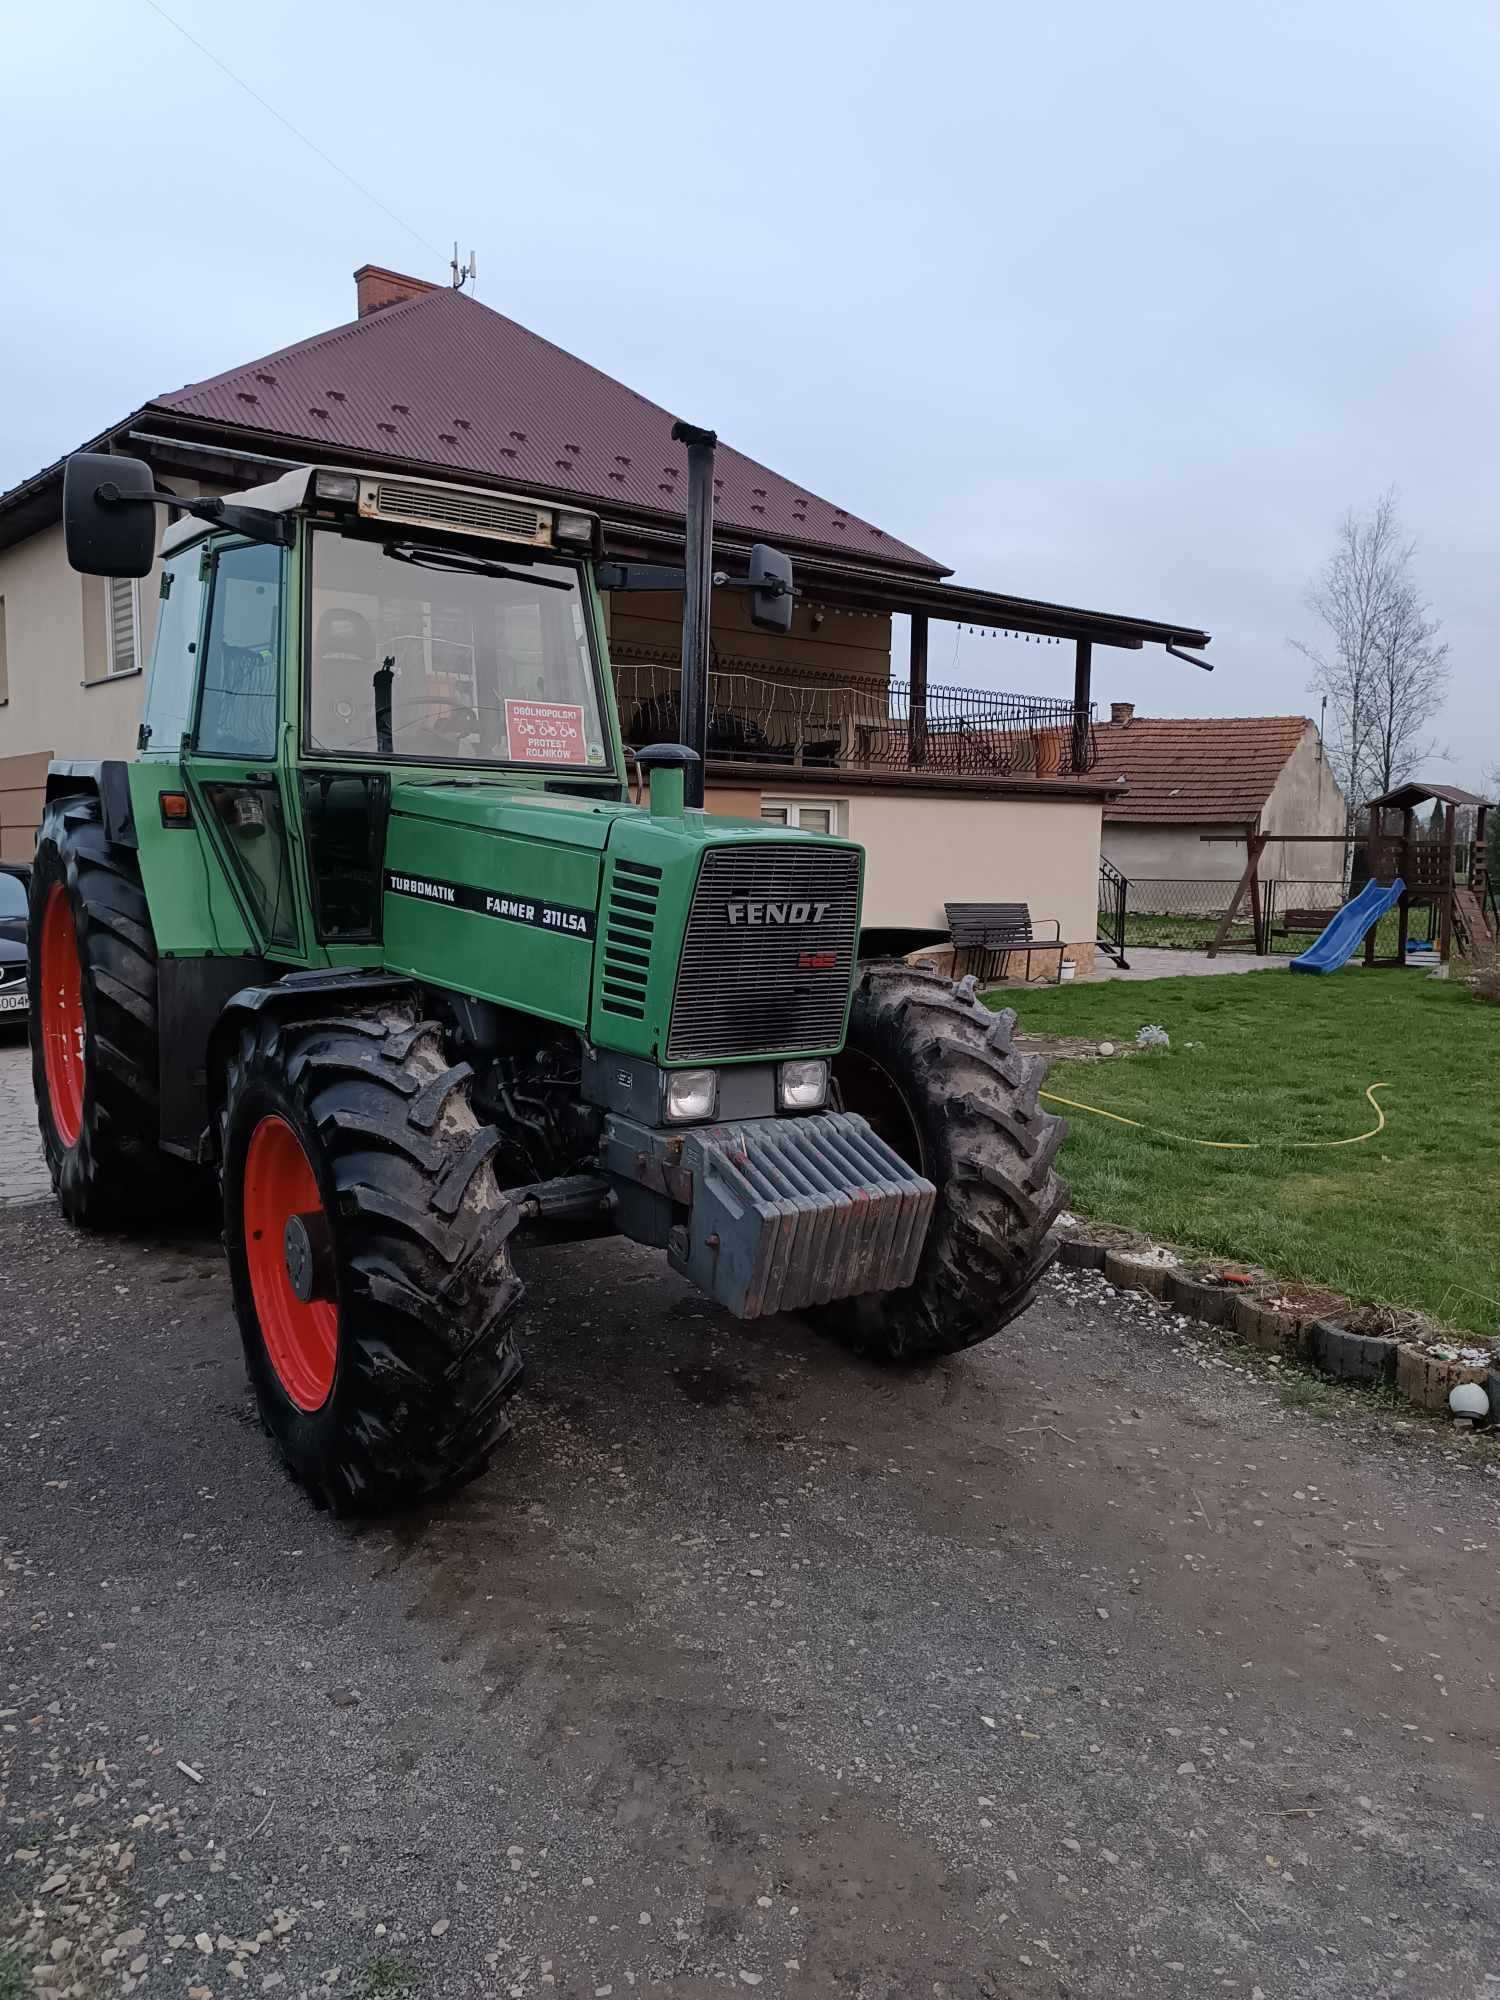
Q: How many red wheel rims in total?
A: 2